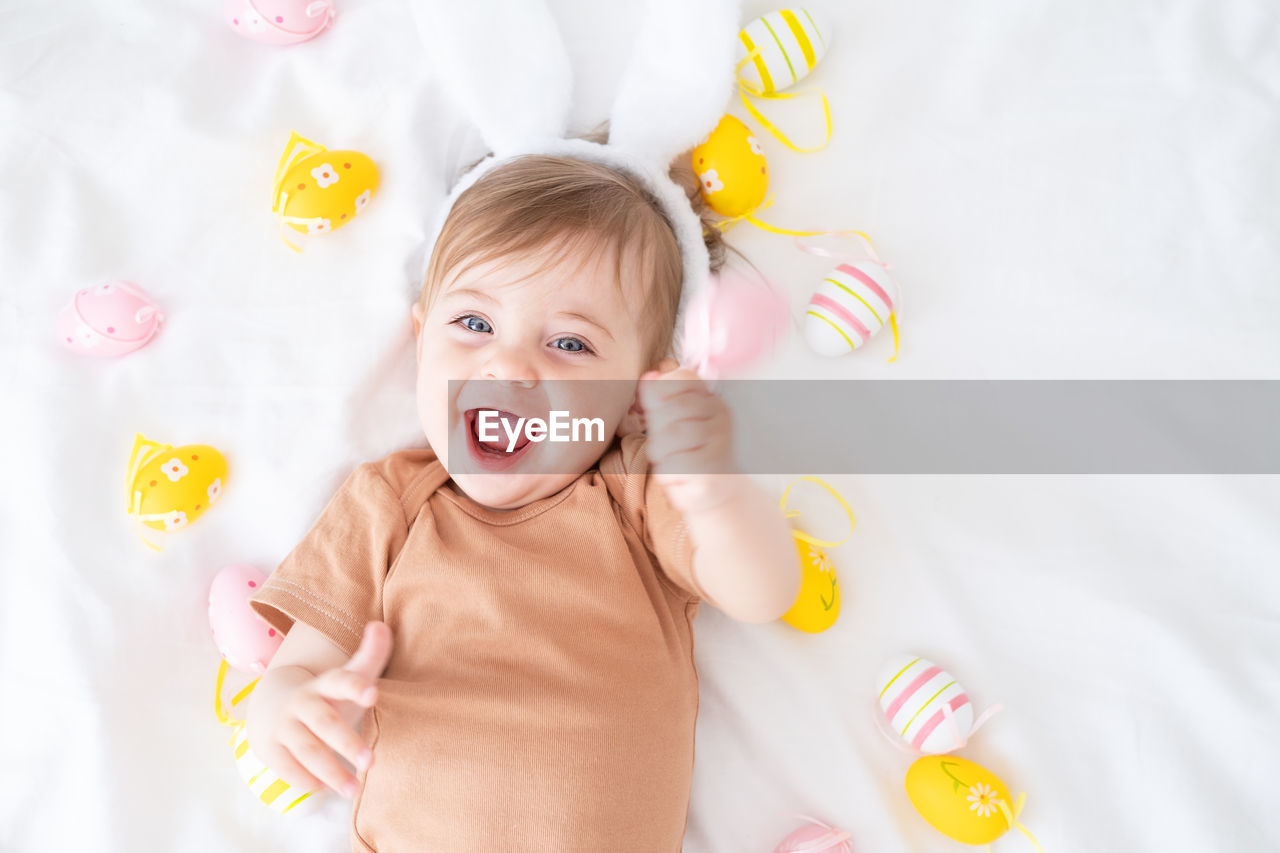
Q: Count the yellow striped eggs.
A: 2